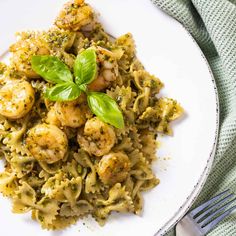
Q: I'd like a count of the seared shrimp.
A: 8